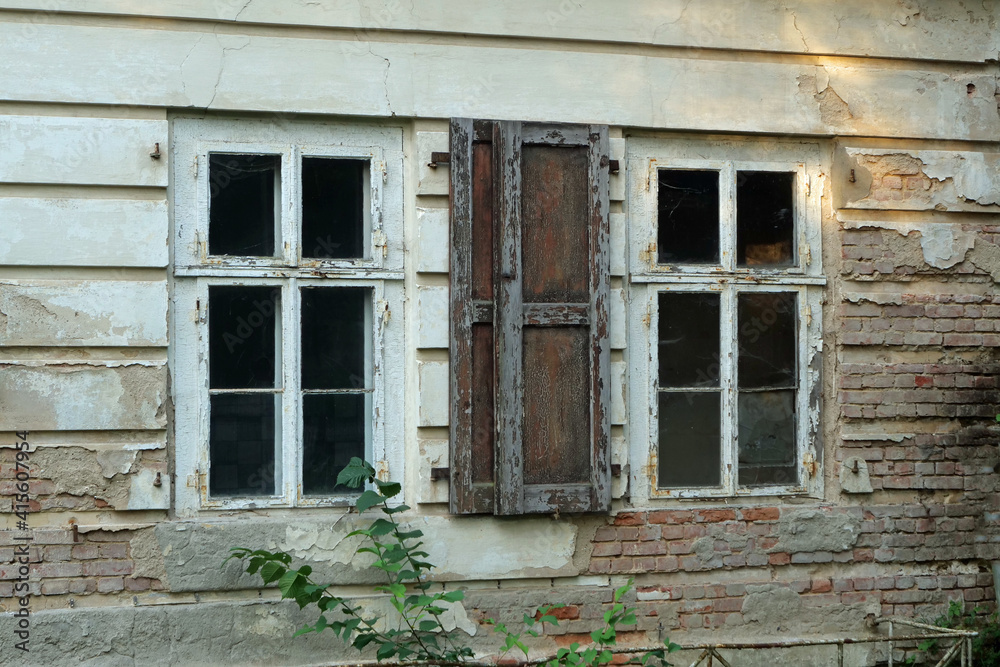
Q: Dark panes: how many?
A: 12